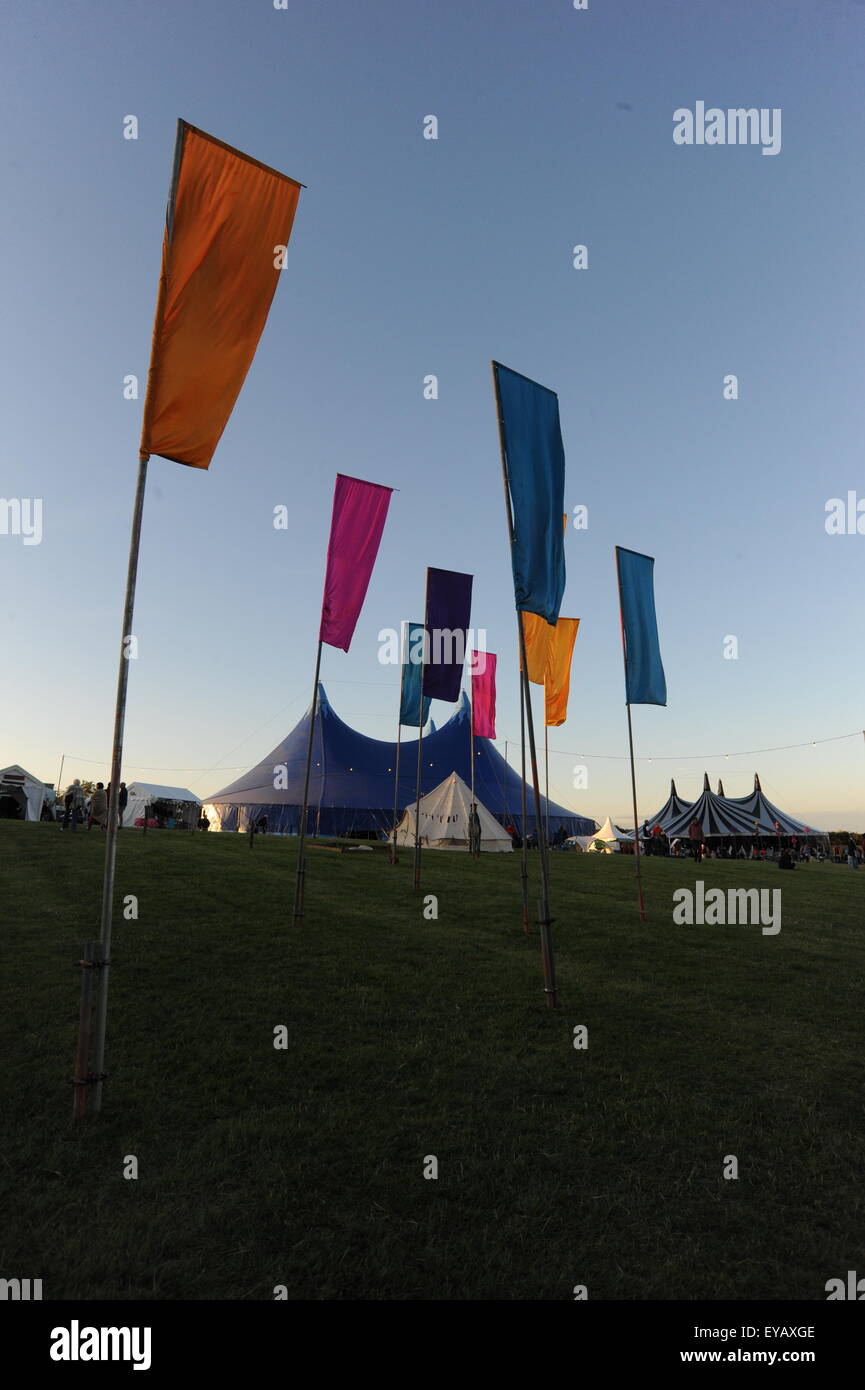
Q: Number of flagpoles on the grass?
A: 9